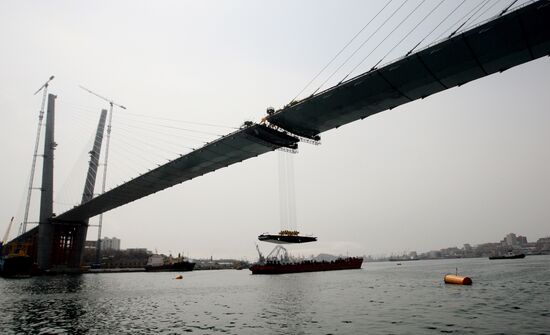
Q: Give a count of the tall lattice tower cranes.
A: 2